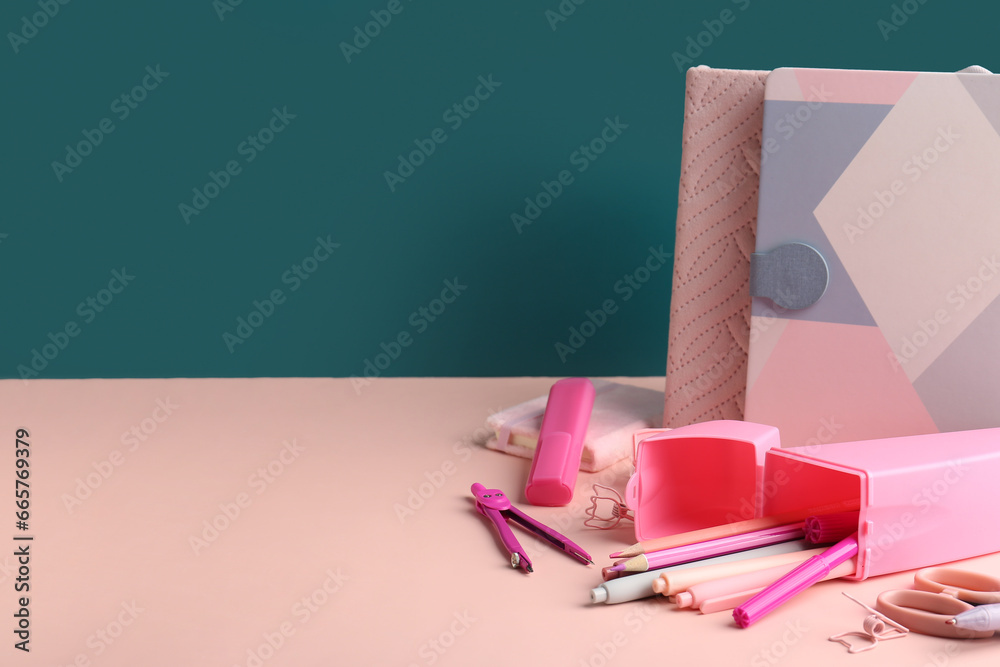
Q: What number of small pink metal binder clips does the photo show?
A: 2